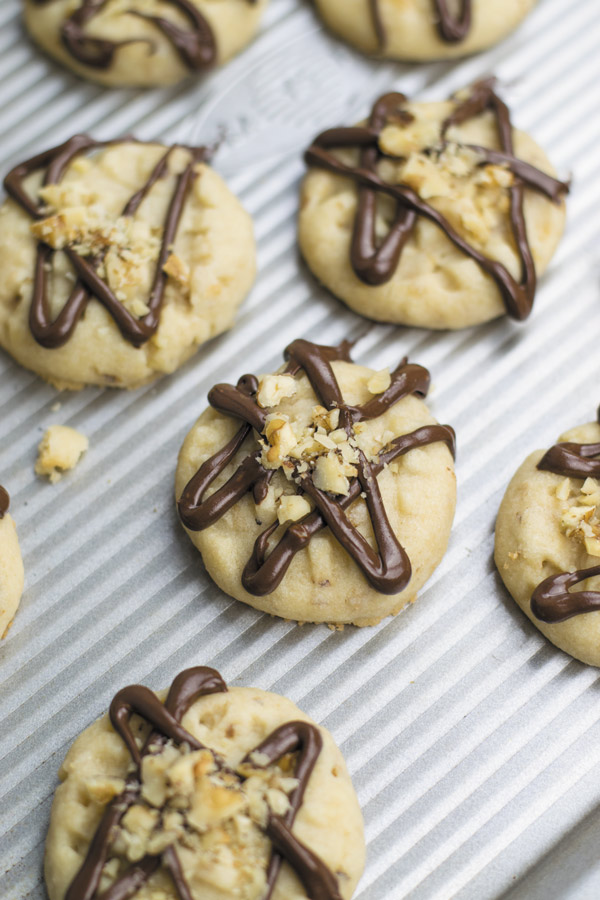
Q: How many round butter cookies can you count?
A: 8